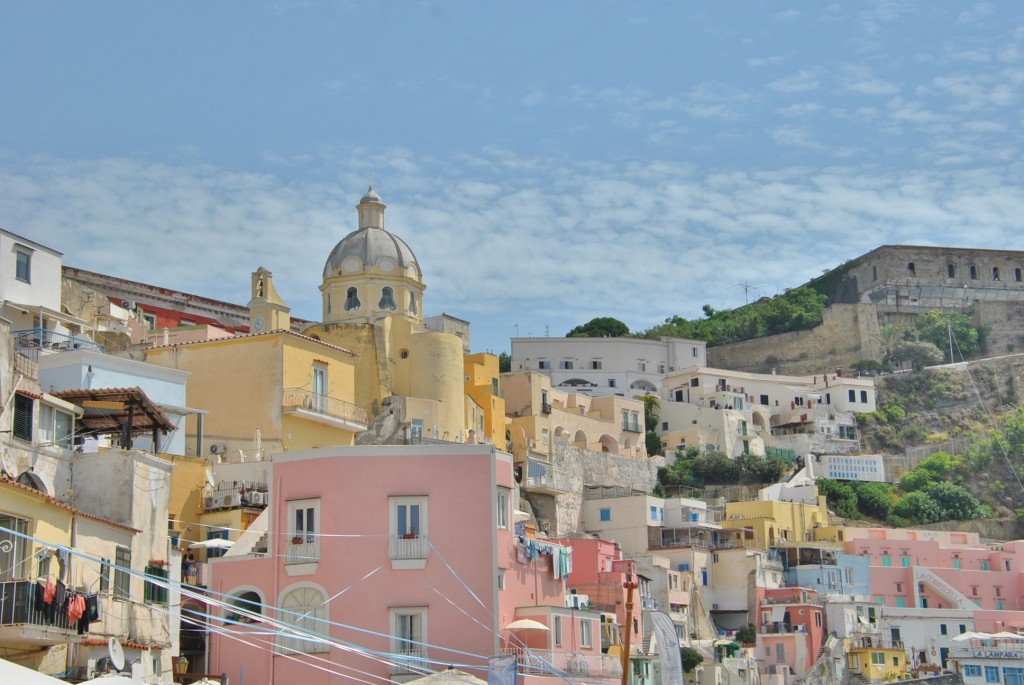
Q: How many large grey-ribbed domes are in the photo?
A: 1